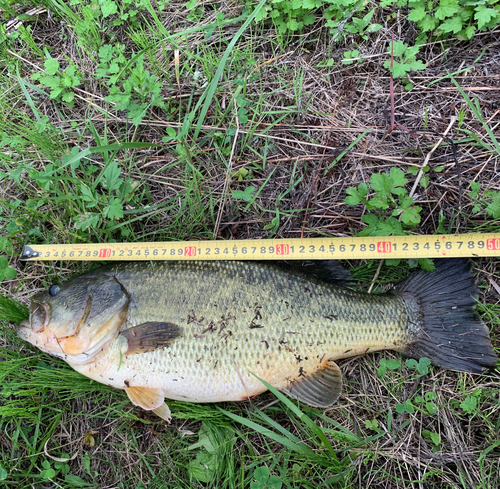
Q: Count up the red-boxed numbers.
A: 5